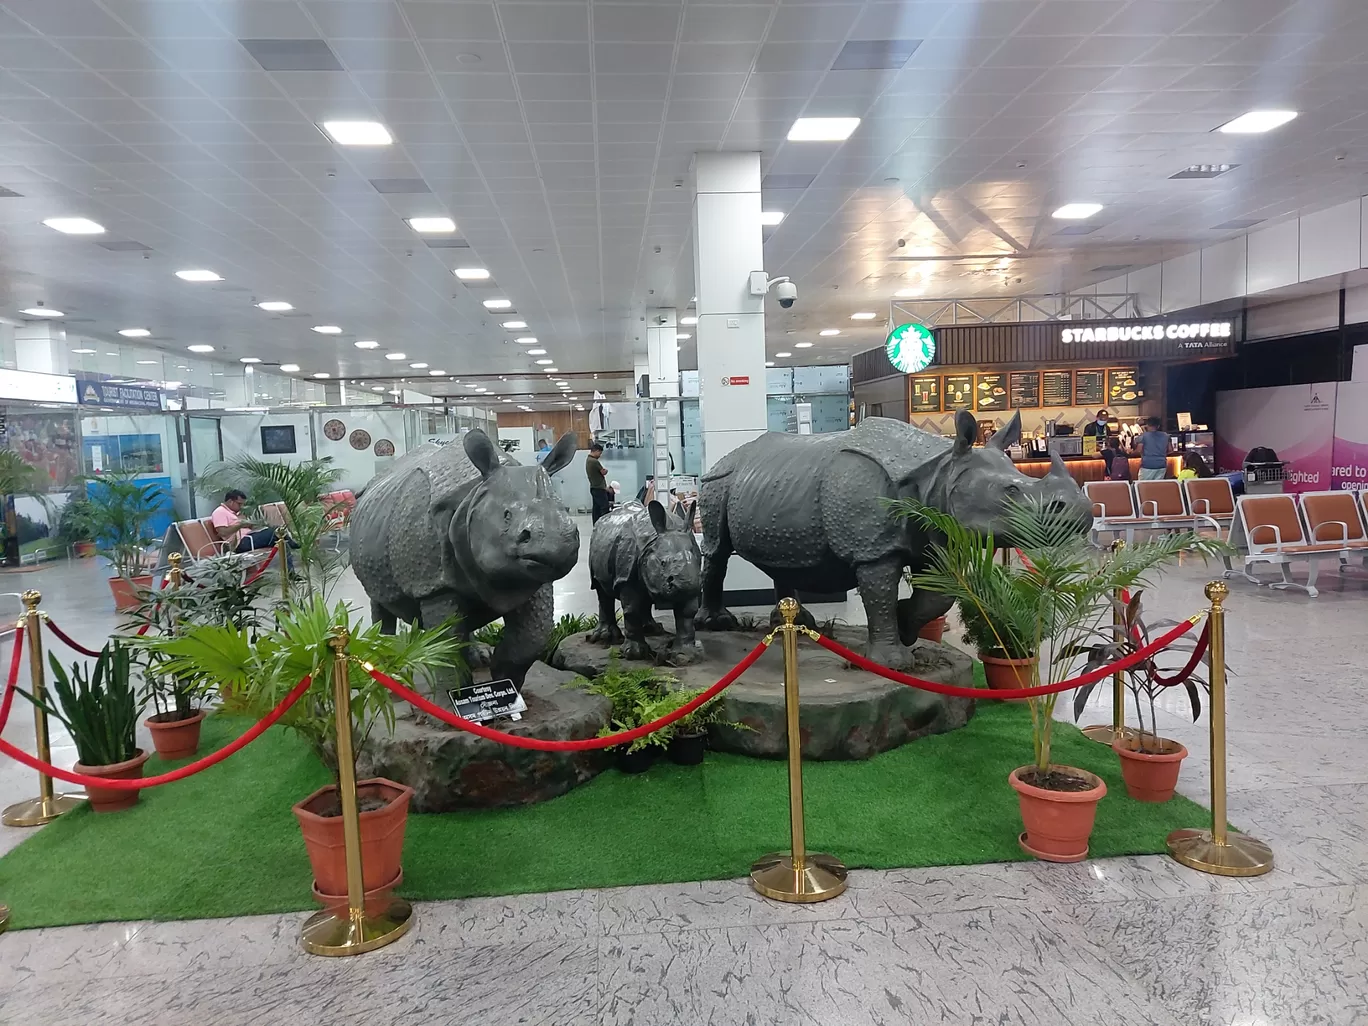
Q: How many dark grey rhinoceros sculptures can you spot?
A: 3